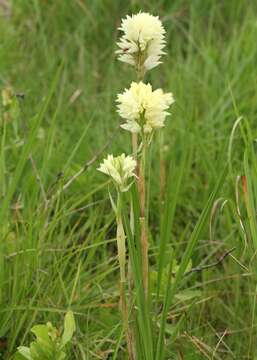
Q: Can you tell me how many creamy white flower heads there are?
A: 3